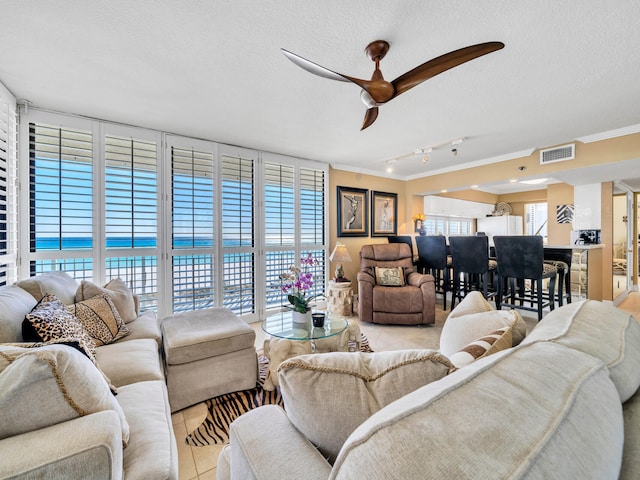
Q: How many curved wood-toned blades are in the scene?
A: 3